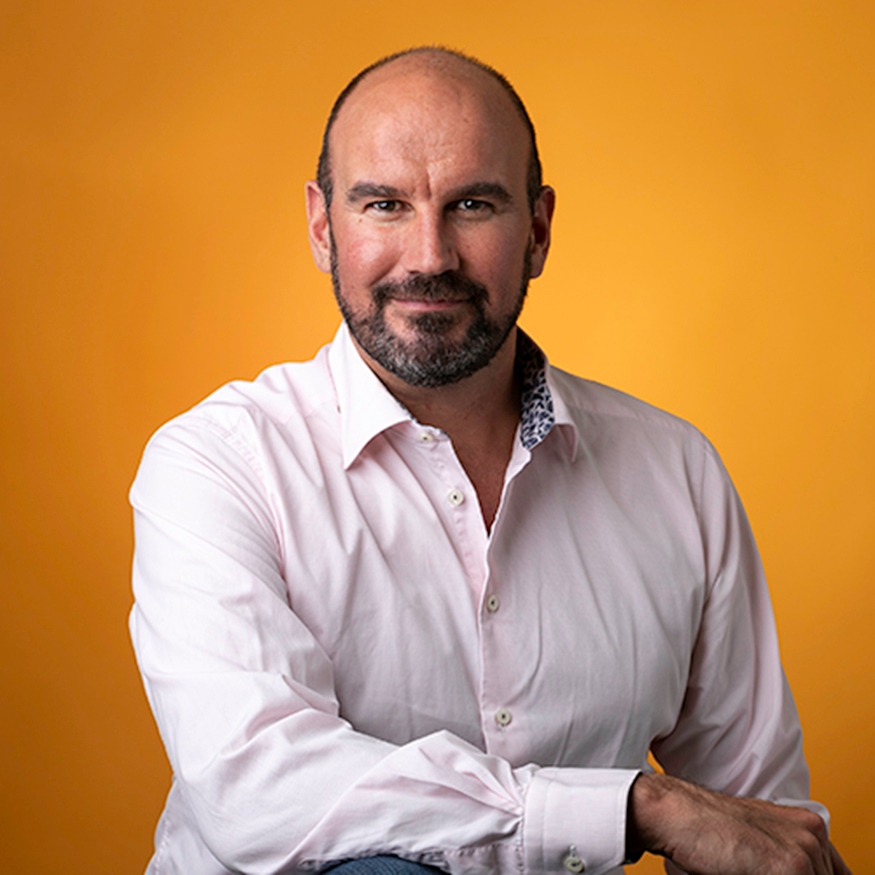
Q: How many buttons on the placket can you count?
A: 4